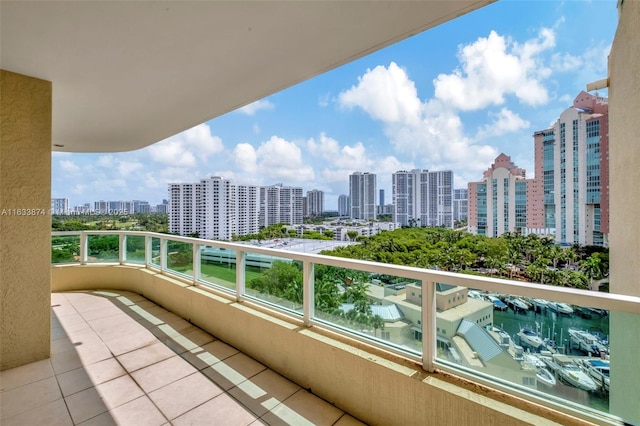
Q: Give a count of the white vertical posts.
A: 8